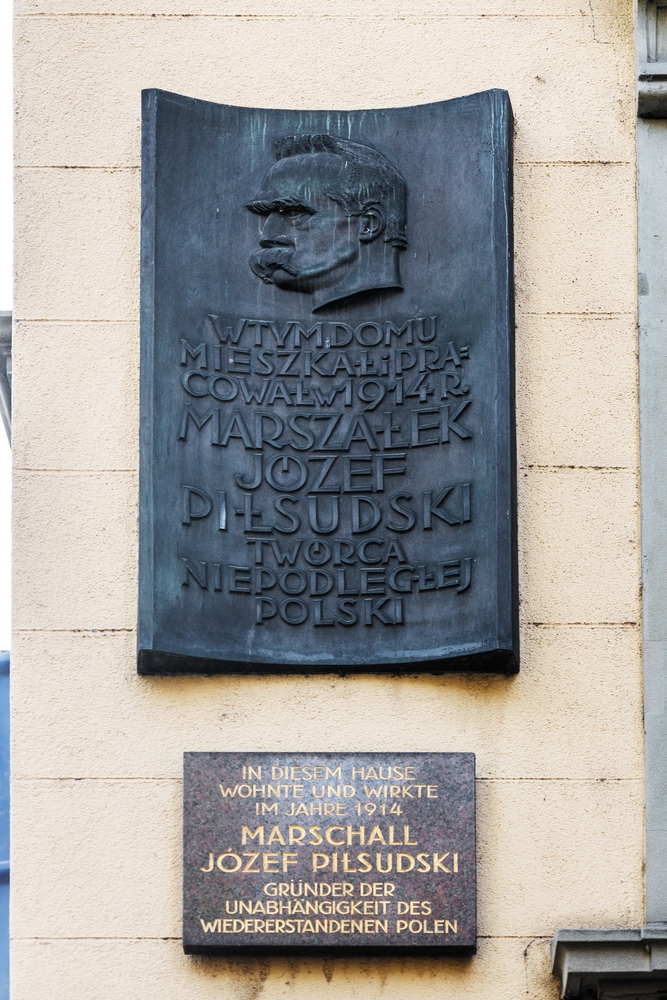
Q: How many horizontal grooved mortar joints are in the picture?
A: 7